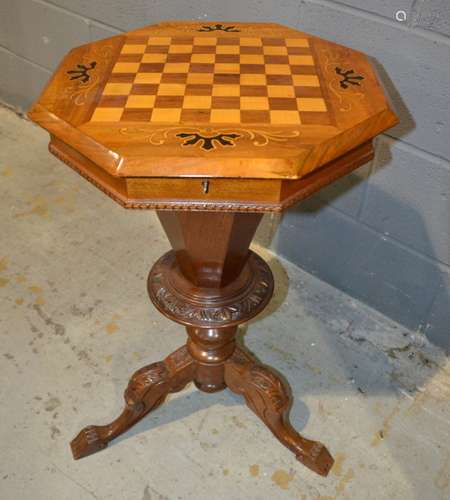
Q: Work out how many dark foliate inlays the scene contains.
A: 4